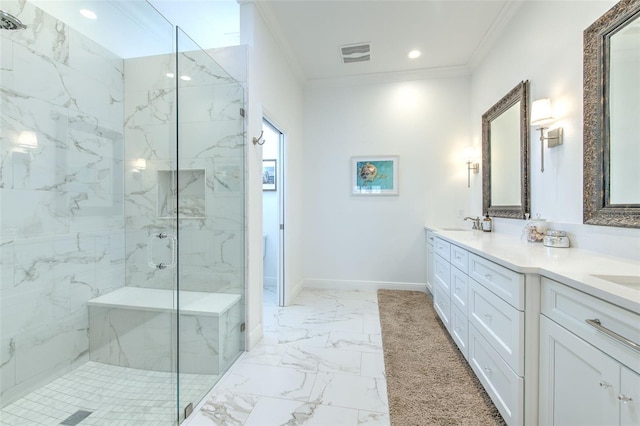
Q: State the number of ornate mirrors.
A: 2